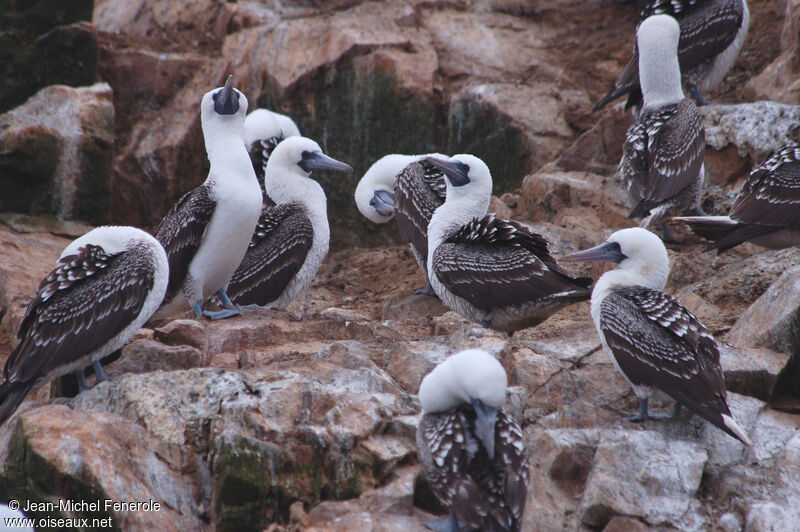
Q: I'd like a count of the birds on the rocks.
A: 11